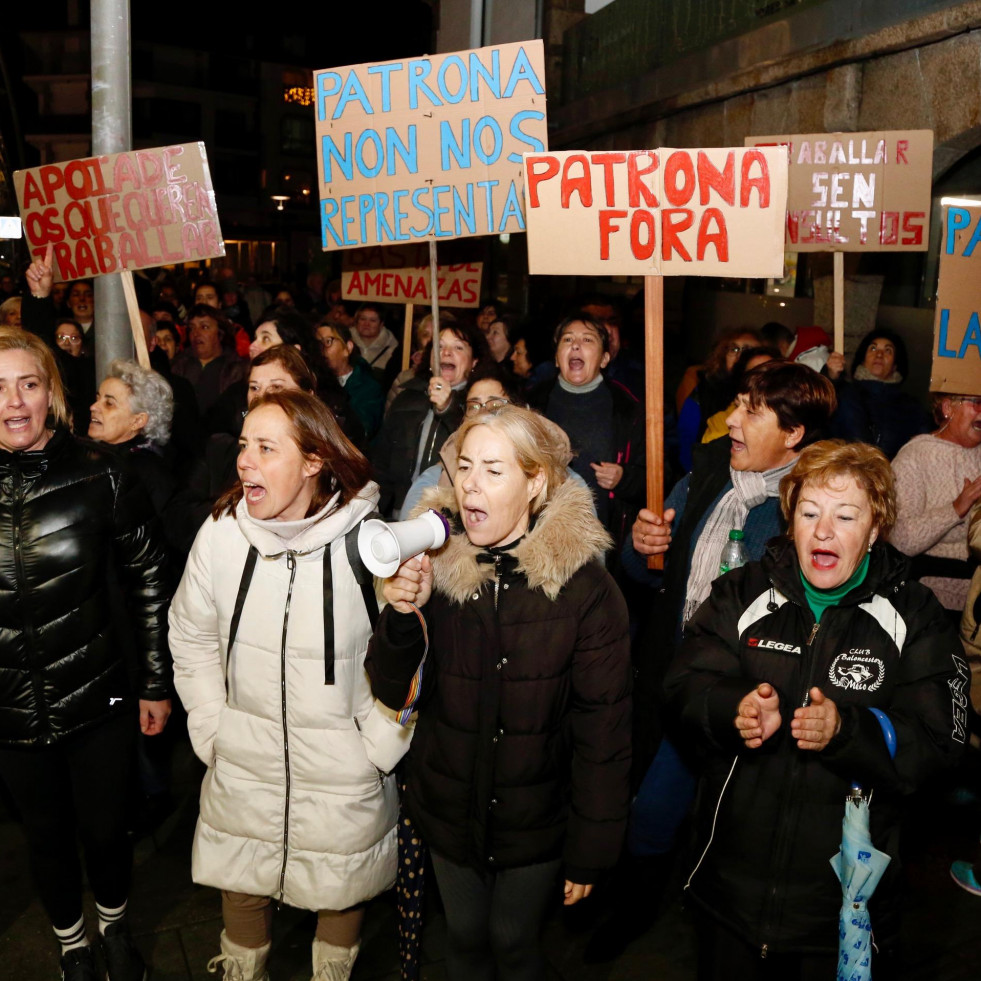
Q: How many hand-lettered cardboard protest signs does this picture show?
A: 6